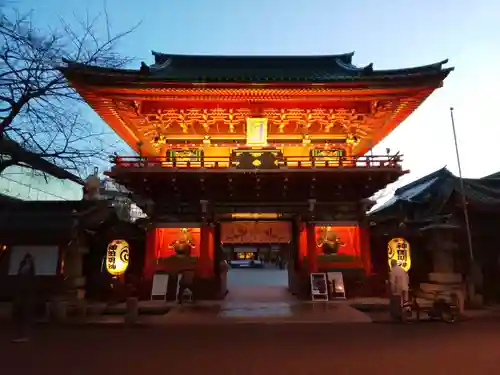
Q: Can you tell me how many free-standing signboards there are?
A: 4